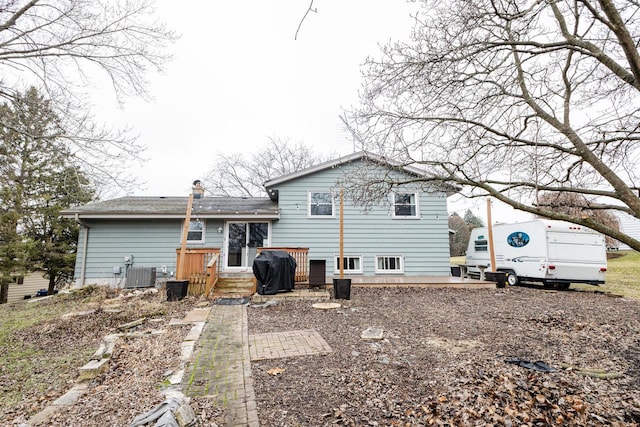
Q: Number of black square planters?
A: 3